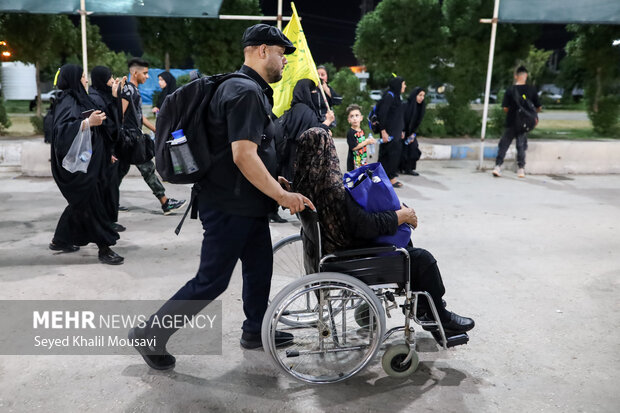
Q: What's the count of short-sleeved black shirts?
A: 4